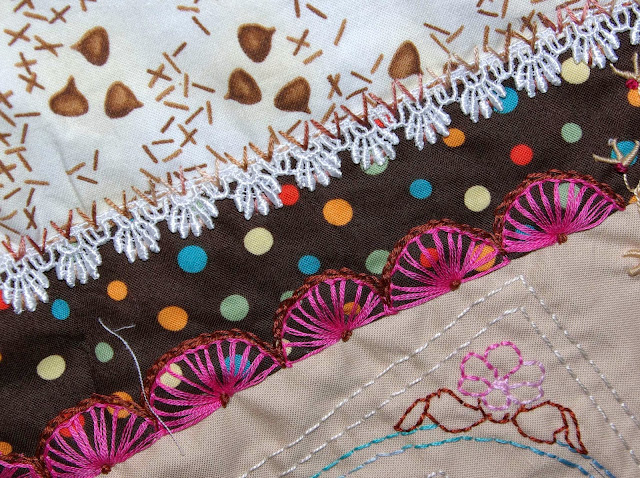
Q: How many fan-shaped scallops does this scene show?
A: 6